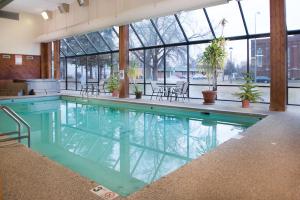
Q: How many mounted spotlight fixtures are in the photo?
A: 3